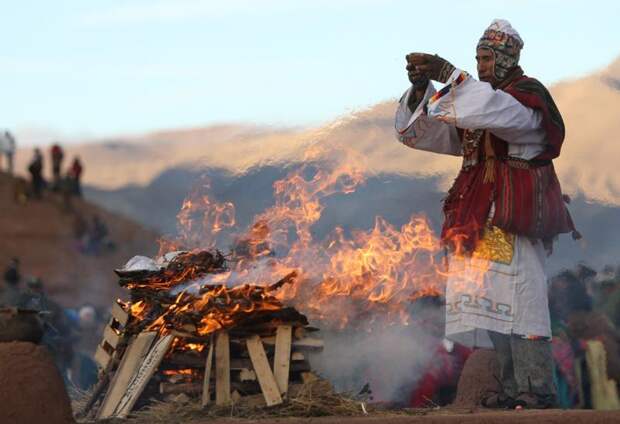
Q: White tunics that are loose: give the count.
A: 1